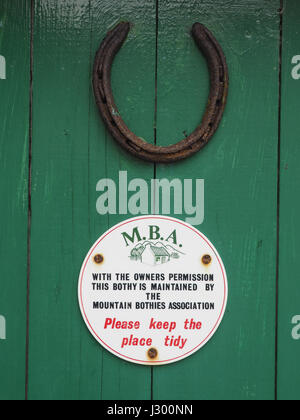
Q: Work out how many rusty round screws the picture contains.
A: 3